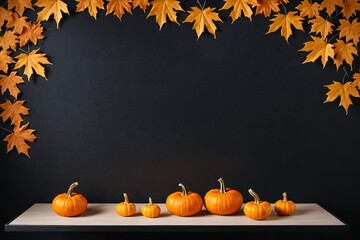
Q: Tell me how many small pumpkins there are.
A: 4